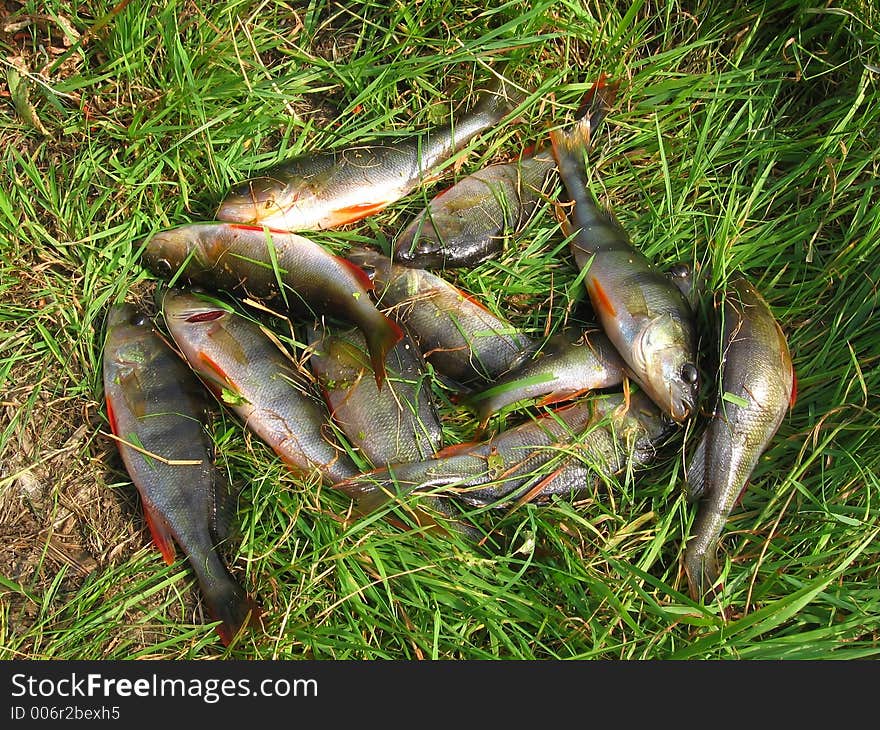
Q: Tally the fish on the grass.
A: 11